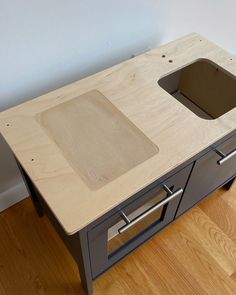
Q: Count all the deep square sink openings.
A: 1